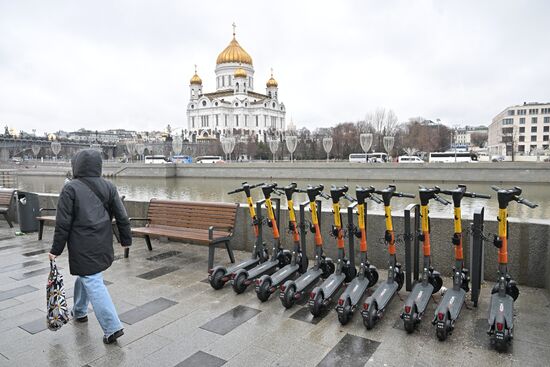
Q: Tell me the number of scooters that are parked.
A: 10